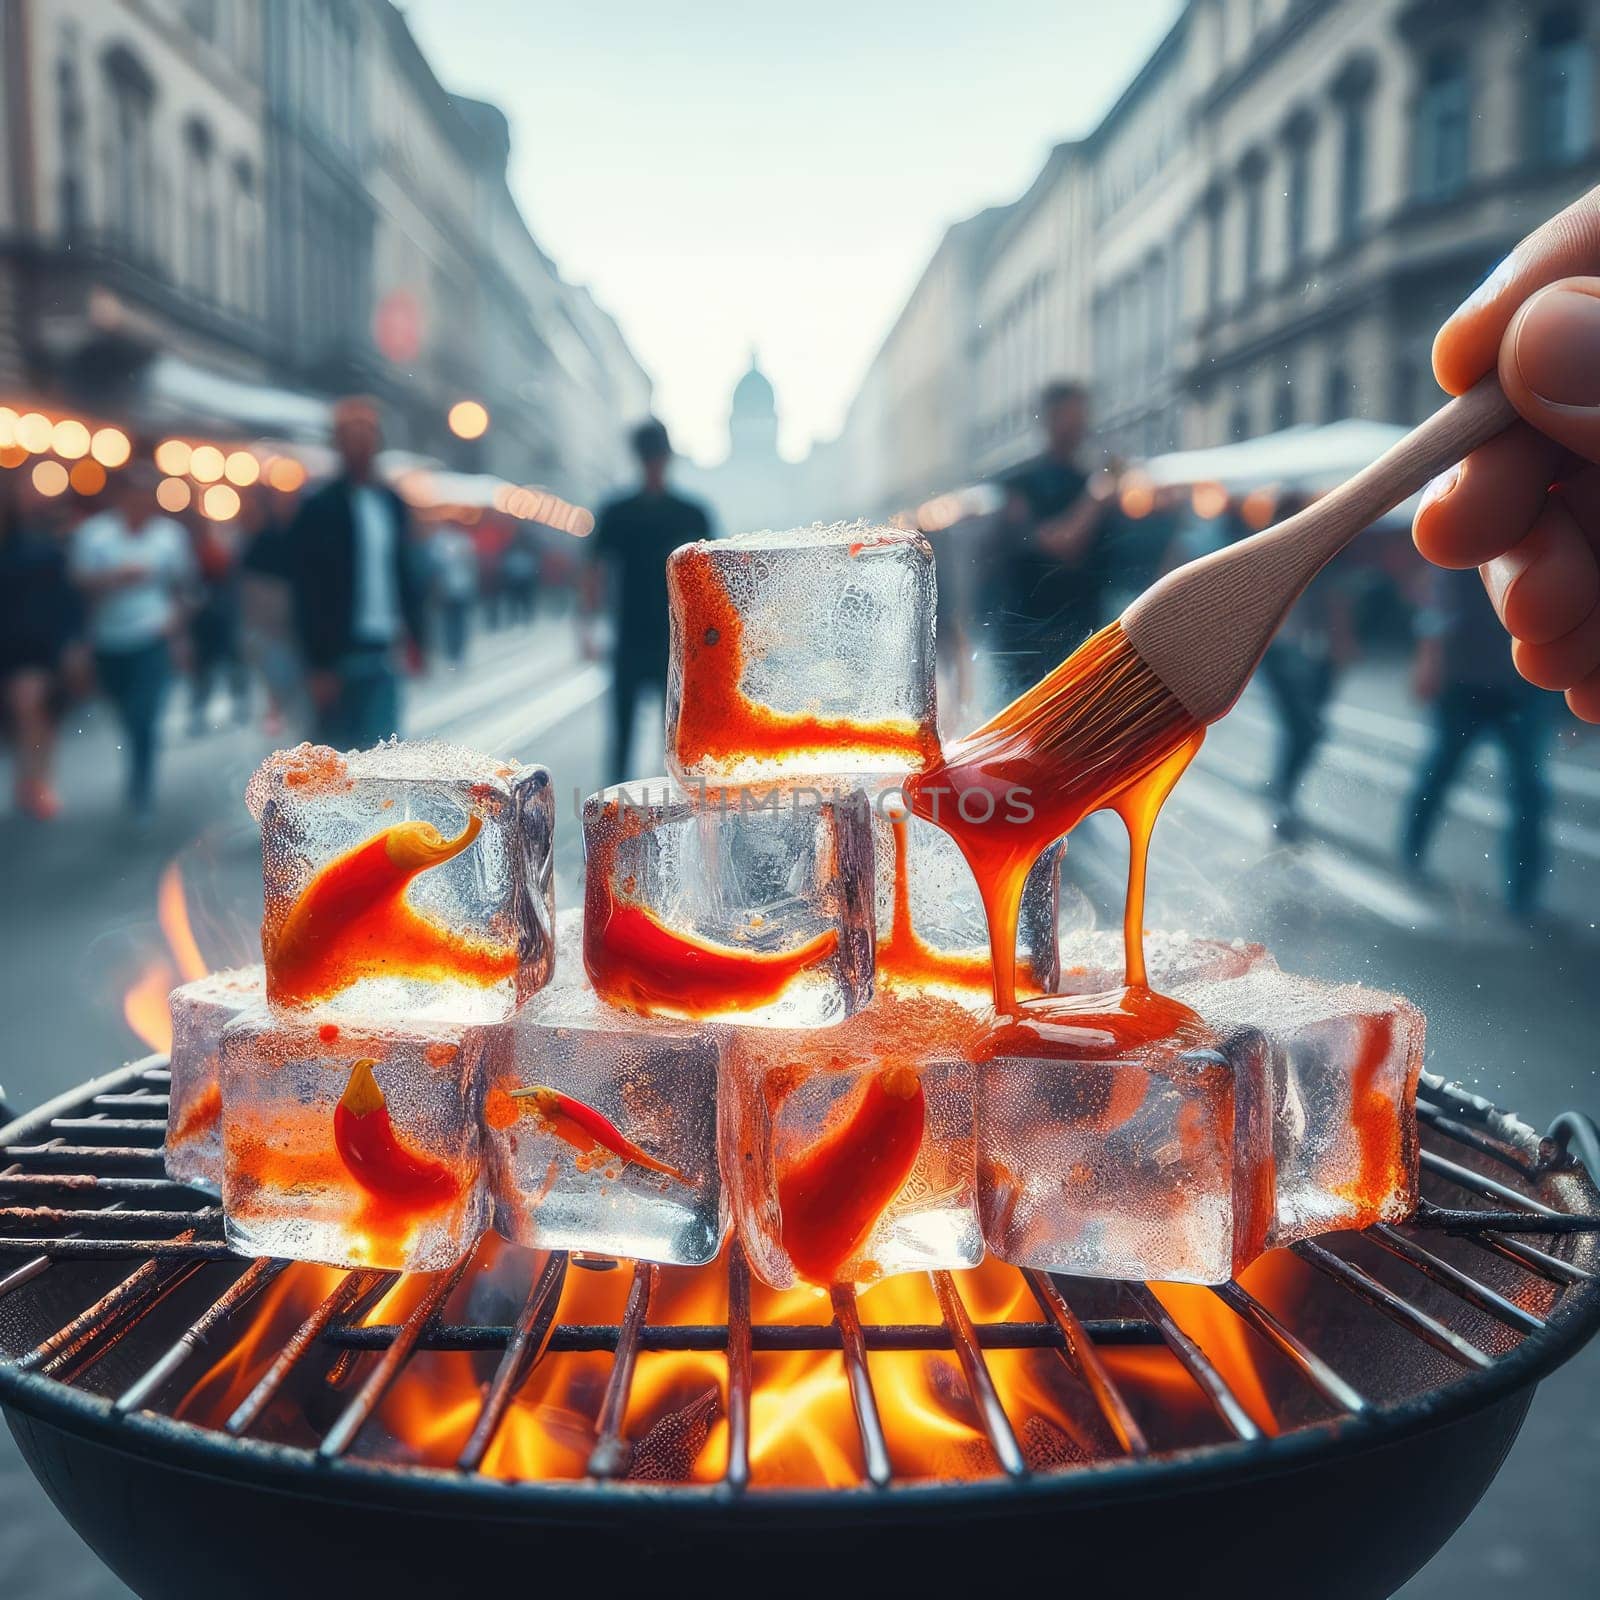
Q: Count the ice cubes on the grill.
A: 11